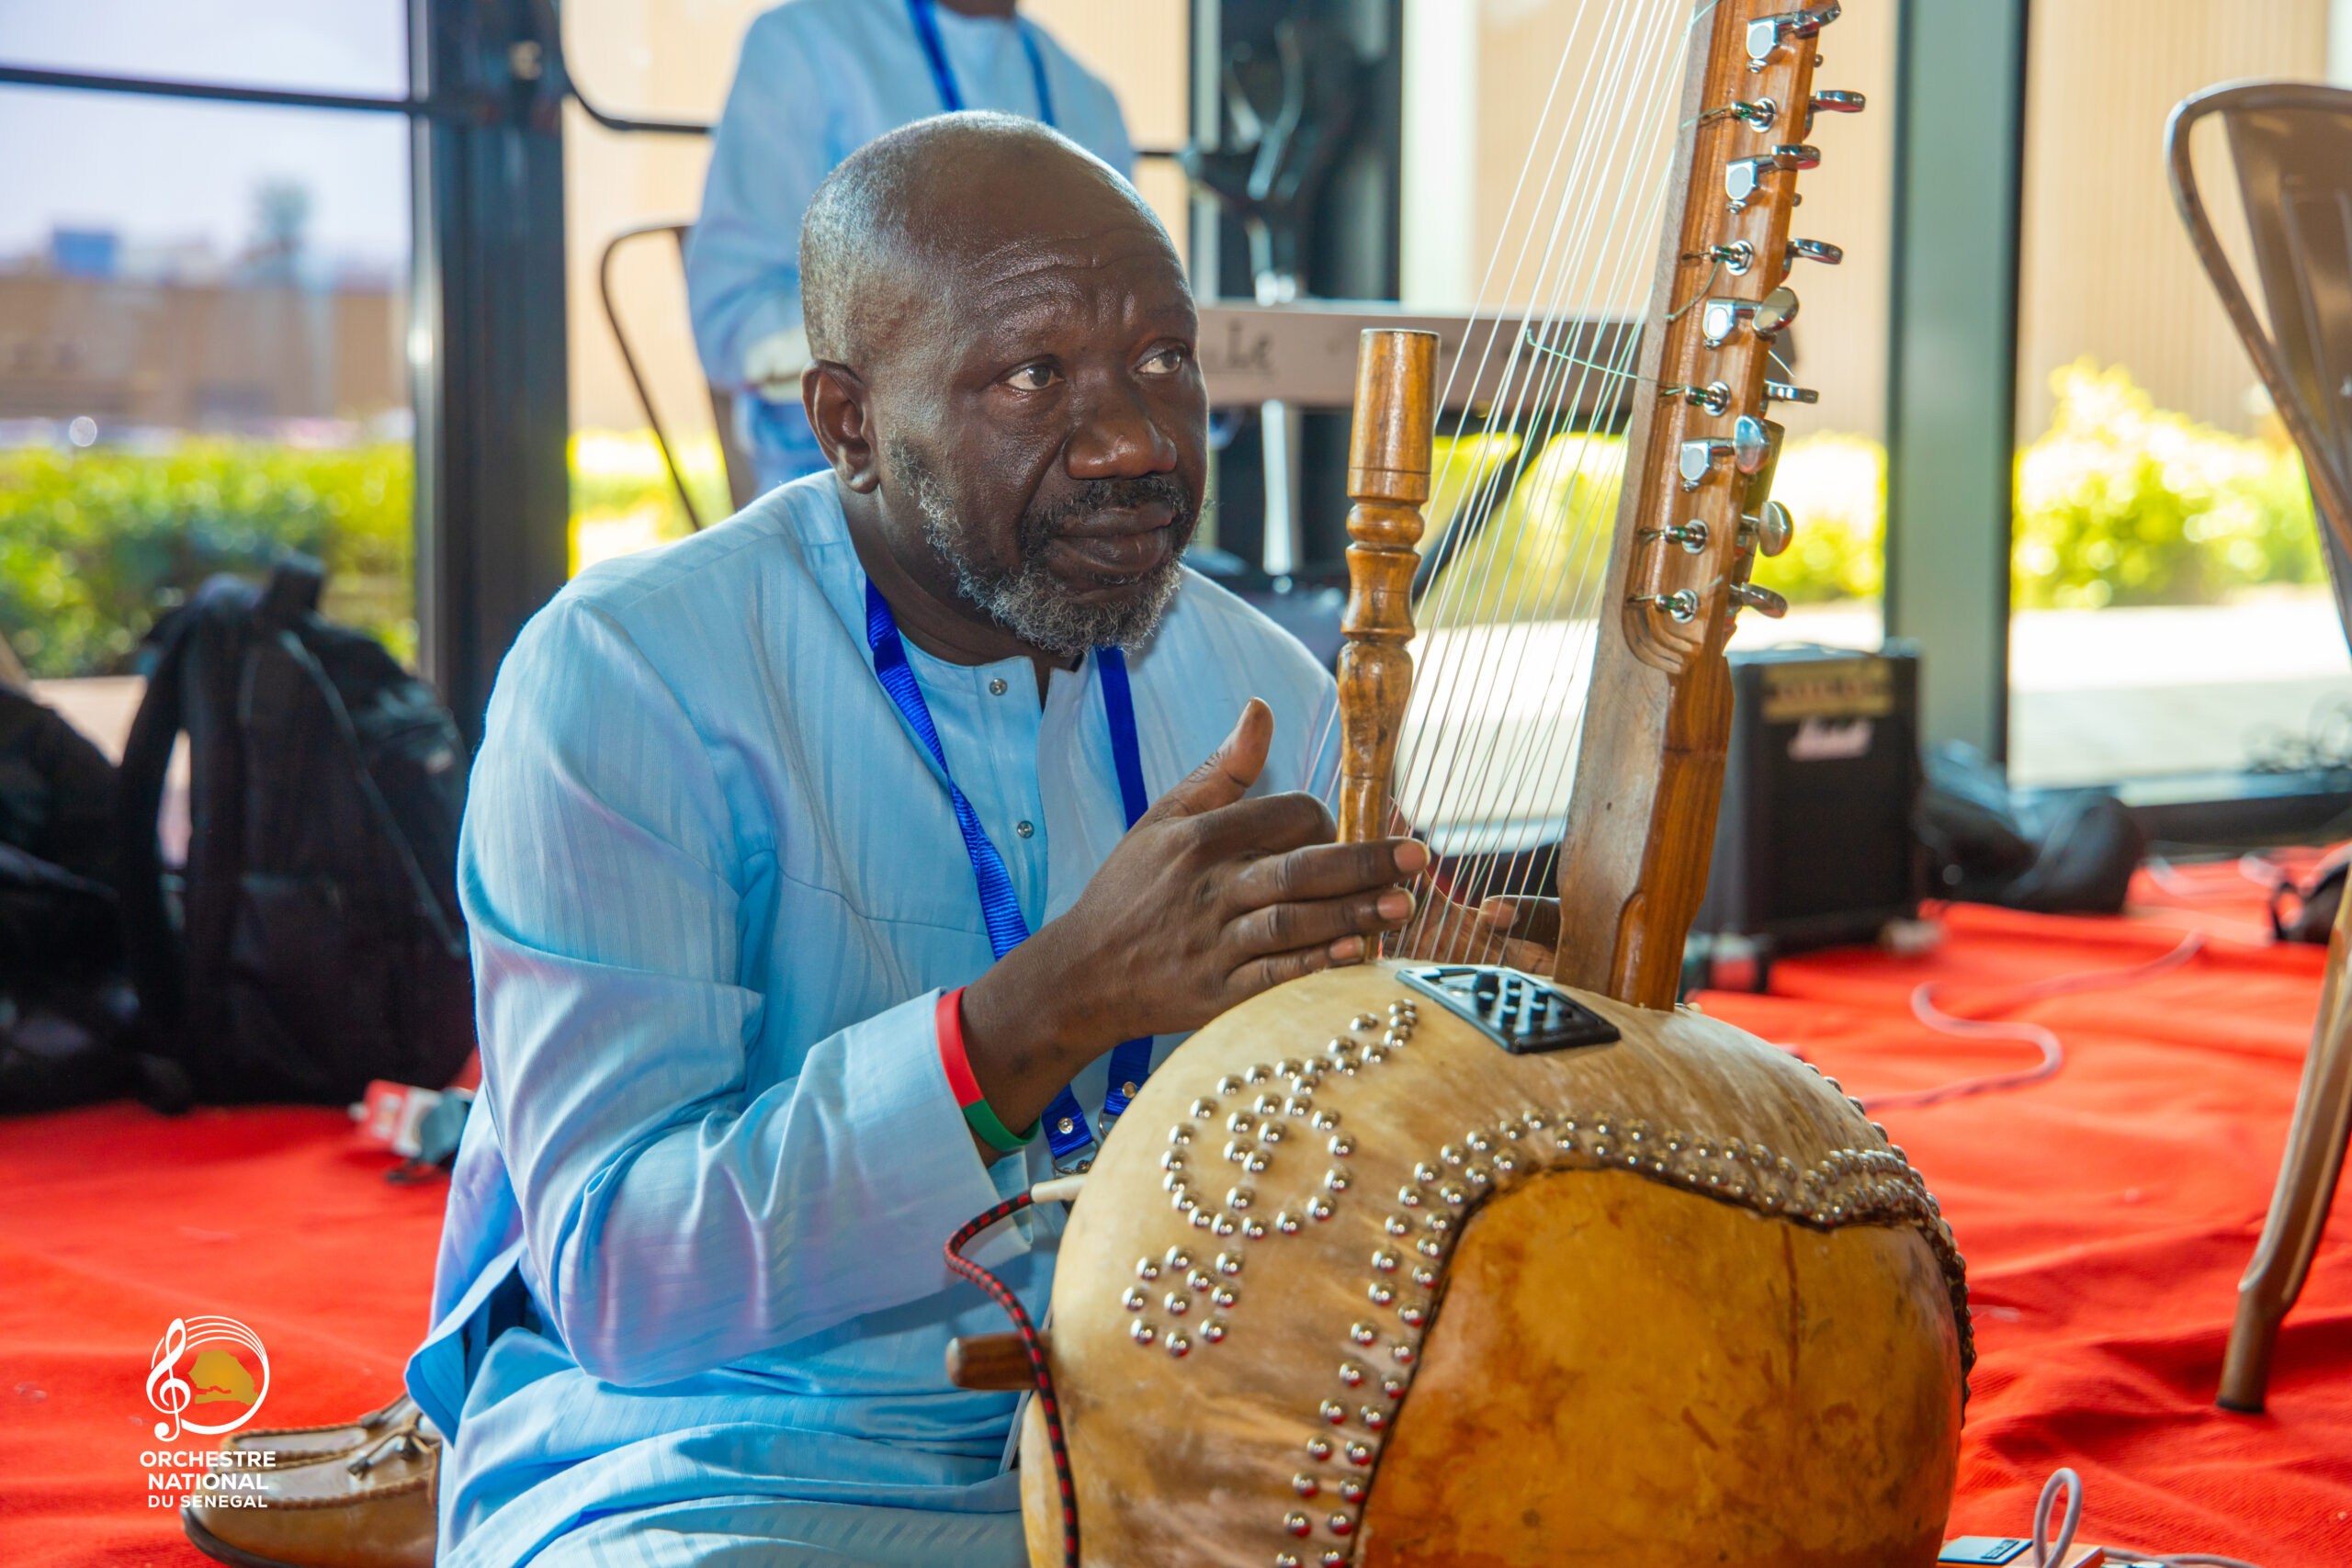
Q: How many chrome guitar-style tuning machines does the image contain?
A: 9